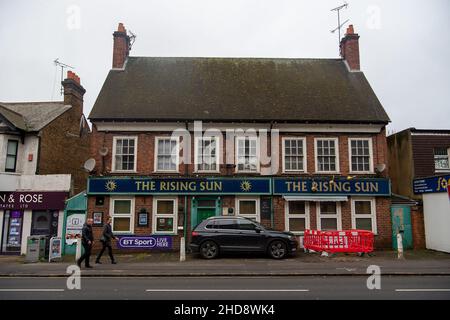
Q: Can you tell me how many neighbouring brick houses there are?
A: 2